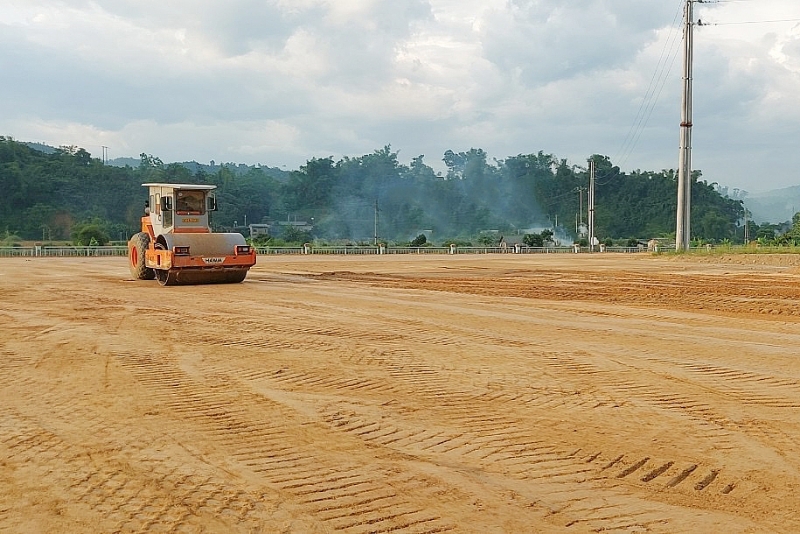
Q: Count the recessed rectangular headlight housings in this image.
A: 2